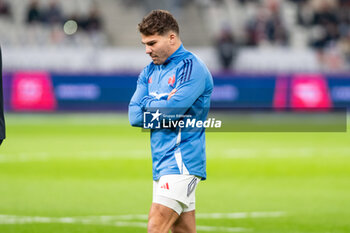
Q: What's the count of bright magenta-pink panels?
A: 2